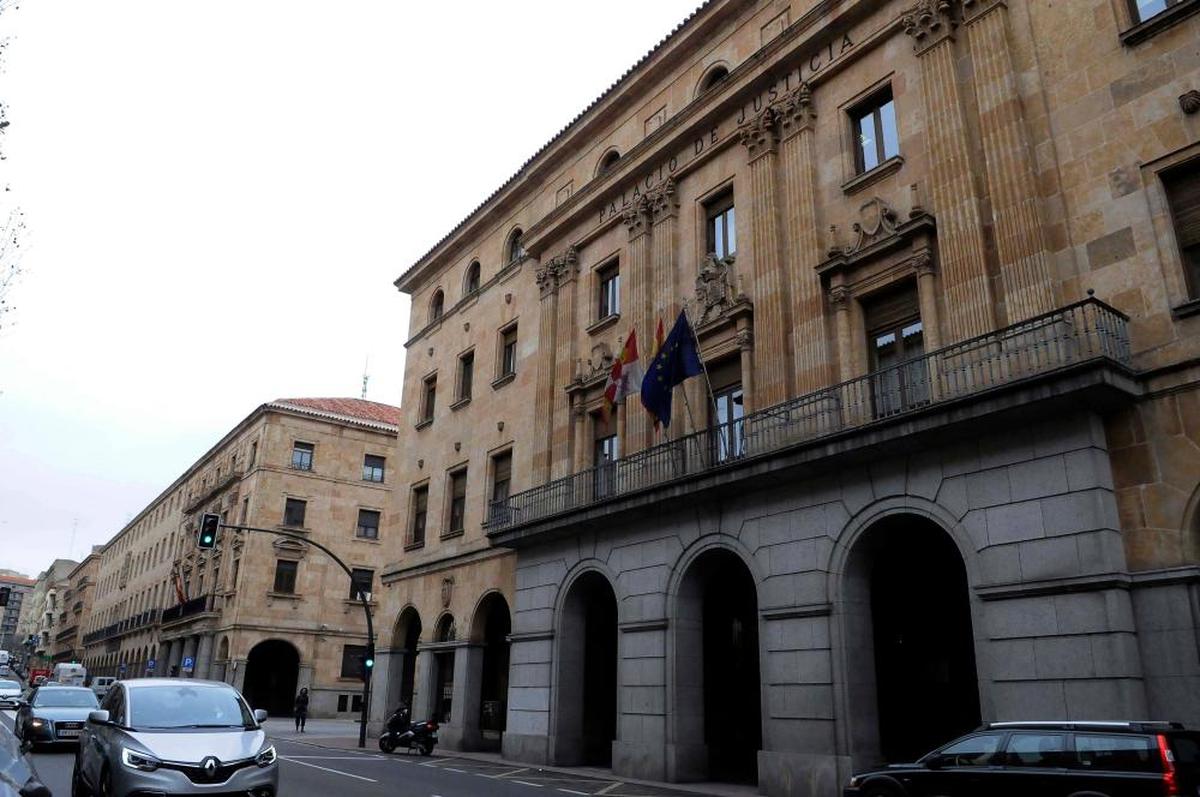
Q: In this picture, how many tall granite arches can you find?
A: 3